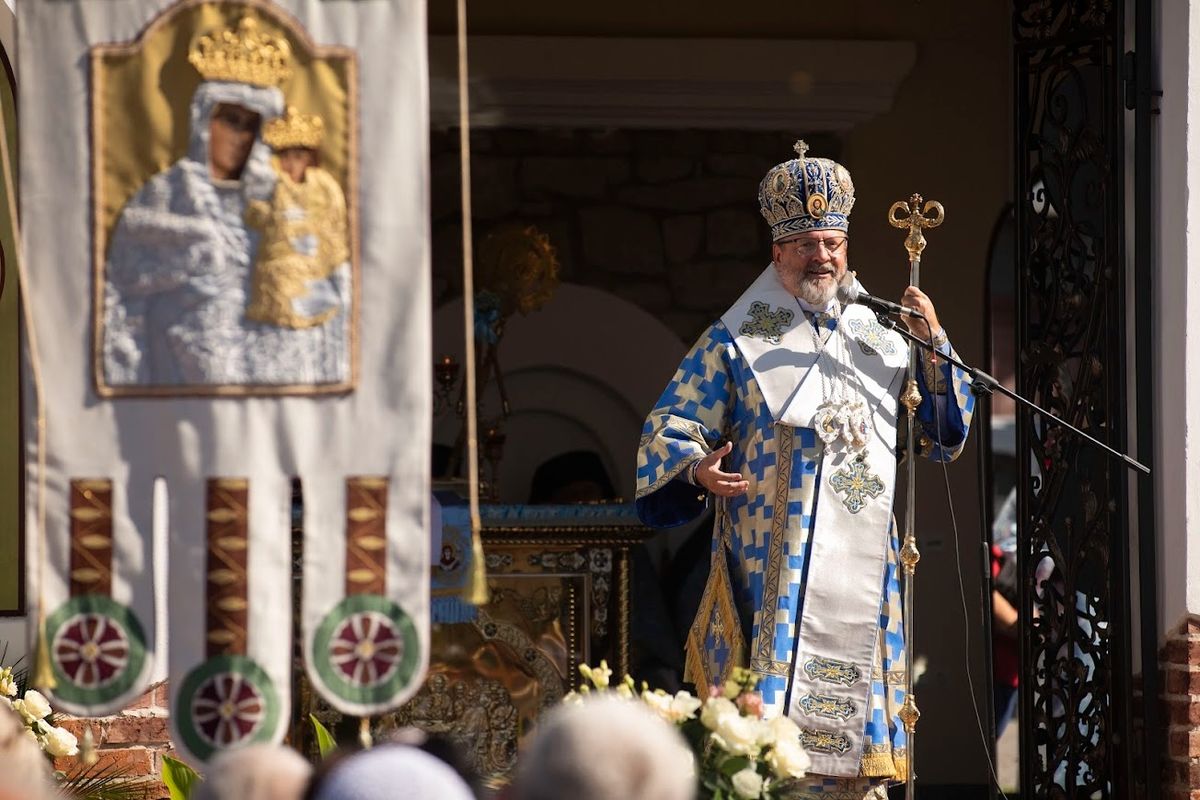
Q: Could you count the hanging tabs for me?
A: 3